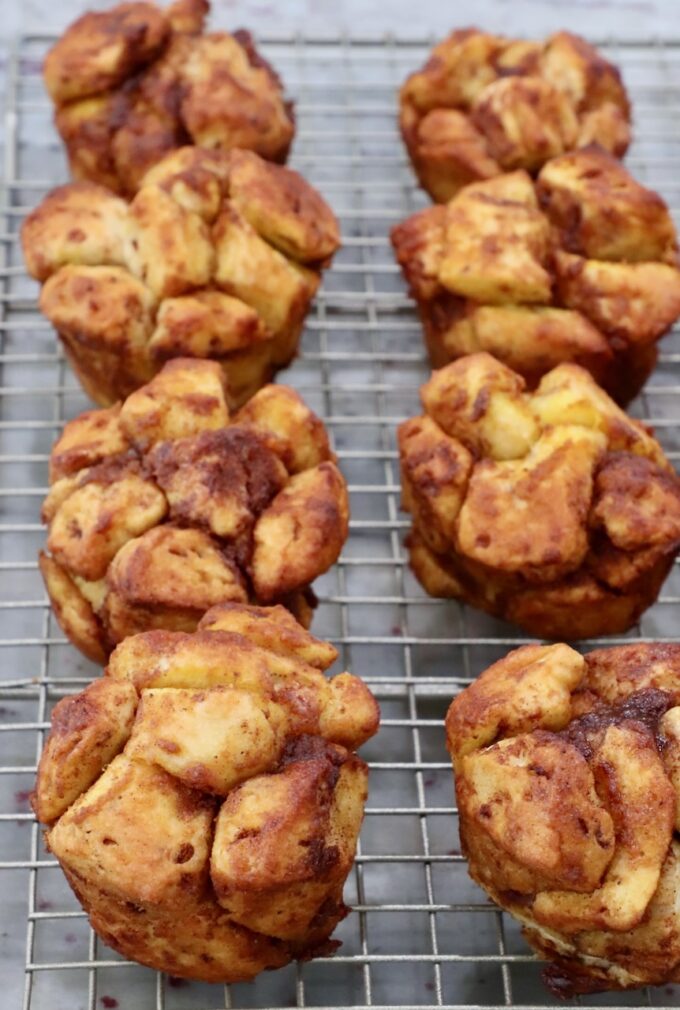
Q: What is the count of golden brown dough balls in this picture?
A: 8